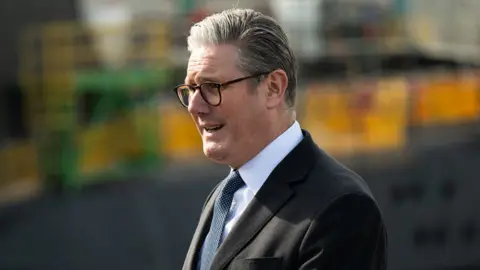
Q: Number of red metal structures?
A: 0